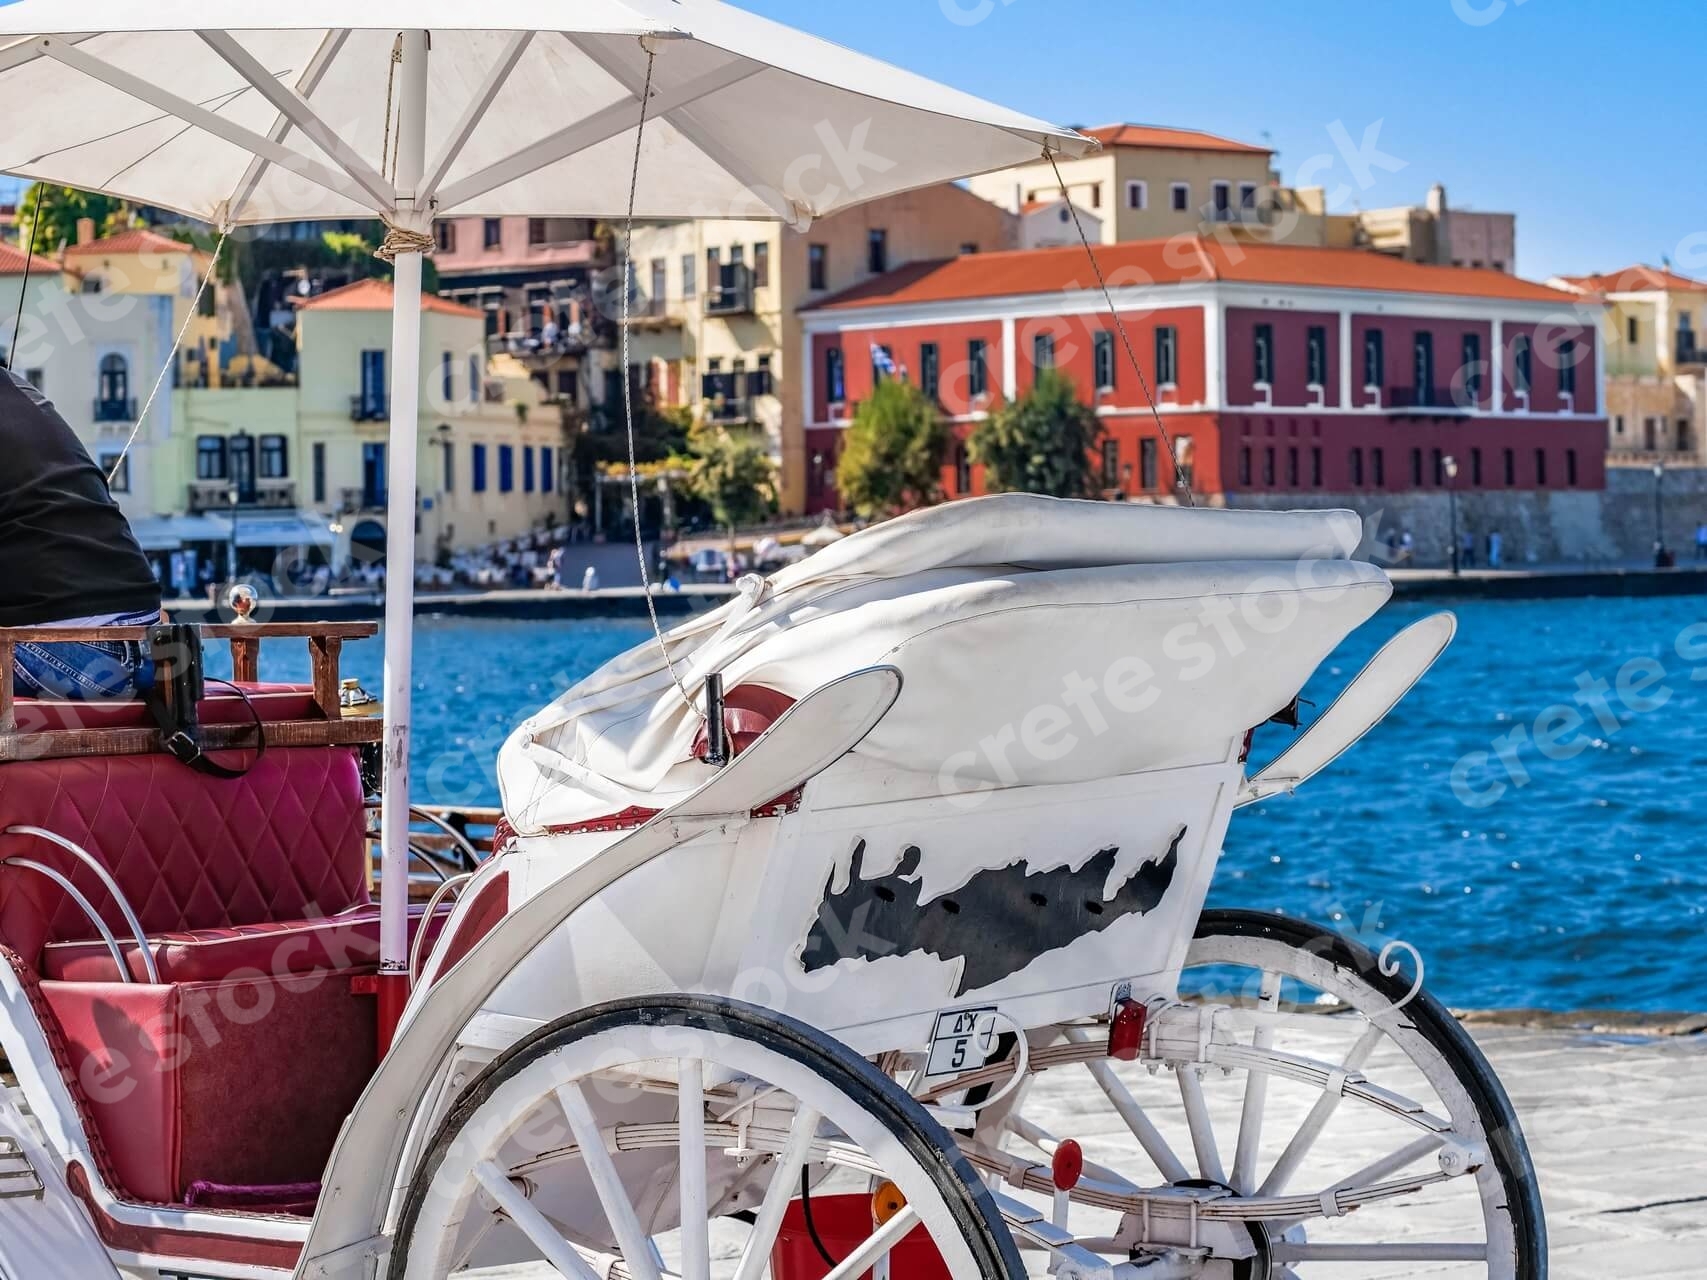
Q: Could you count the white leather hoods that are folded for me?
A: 1